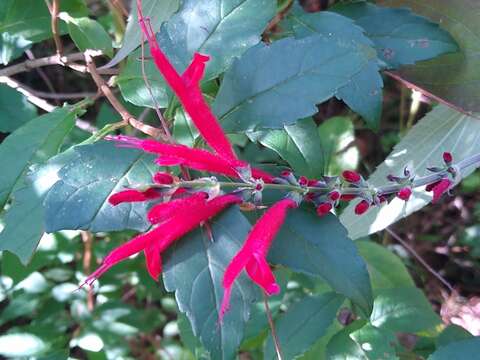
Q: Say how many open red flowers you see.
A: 4